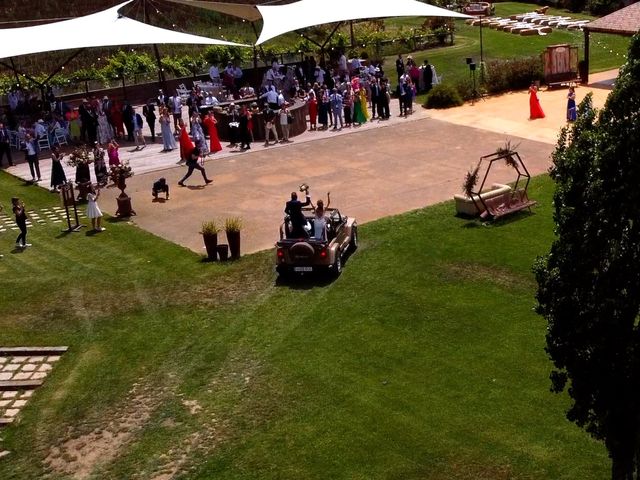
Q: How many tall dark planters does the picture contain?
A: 2